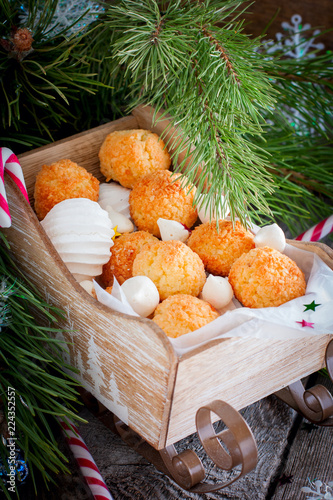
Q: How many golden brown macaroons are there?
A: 8